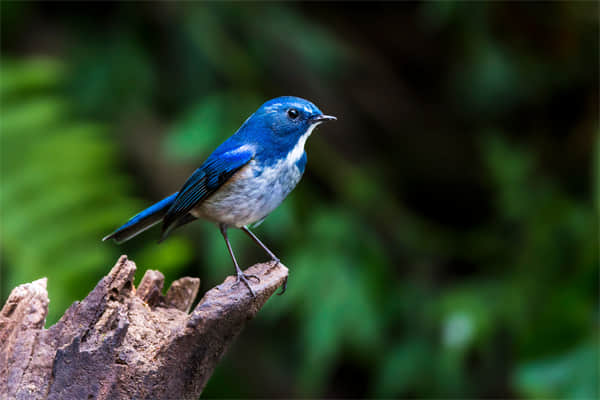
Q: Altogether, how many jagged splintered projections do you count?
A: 5